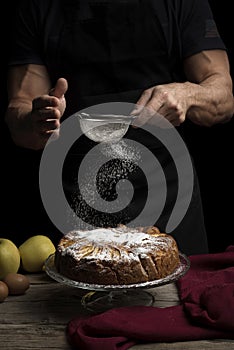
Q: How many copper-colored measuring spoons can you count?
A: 0